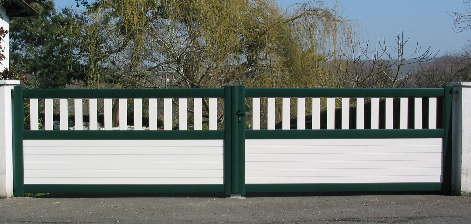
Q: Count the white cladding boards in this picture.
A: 12